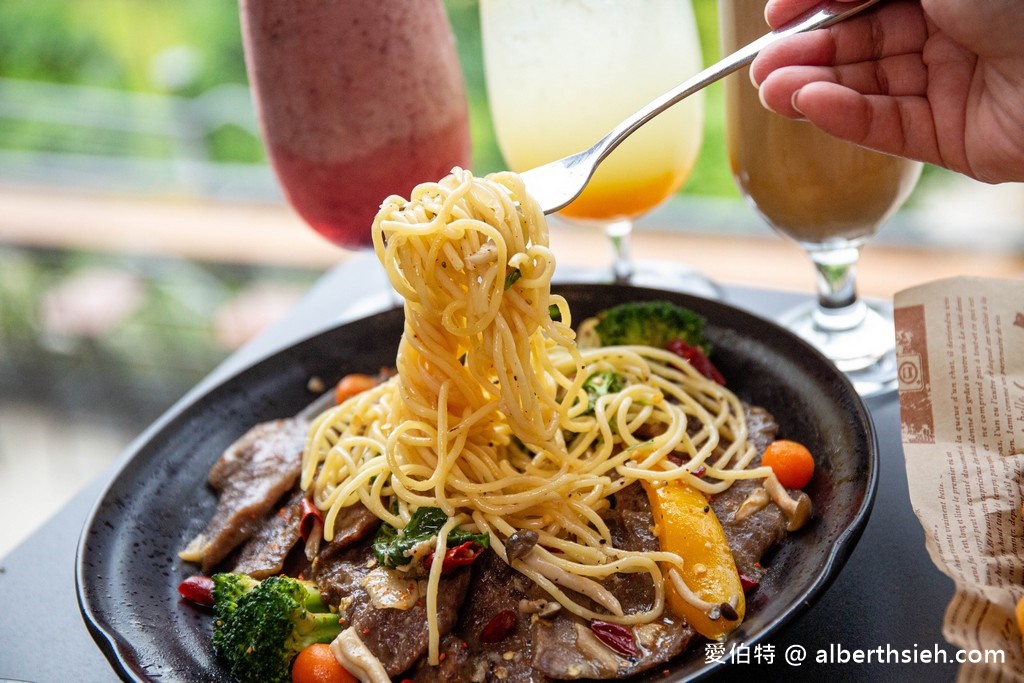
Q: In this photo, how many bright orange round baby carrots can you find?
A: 3